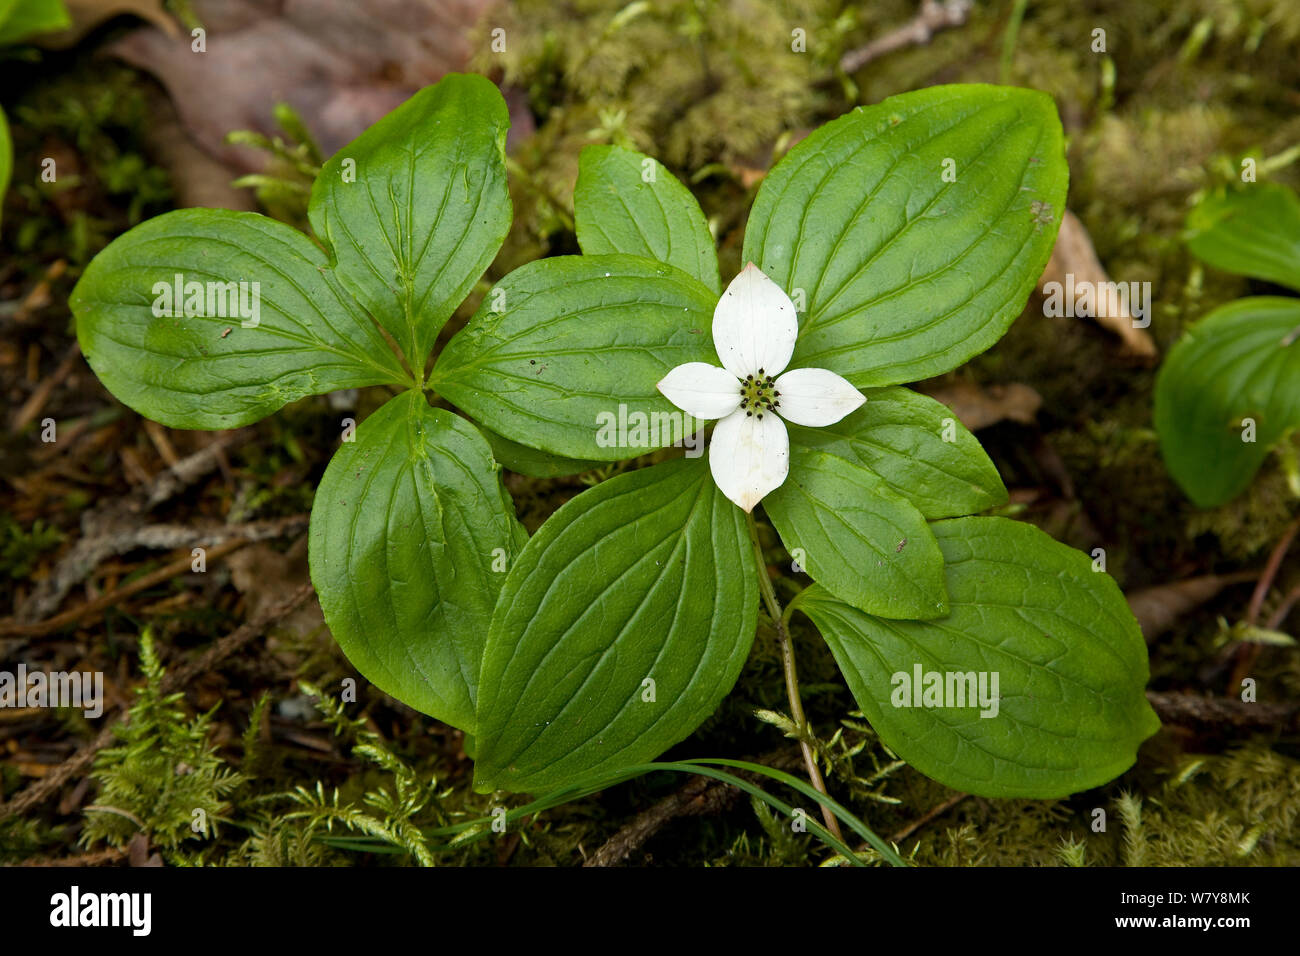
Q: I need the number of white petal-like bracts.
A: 4